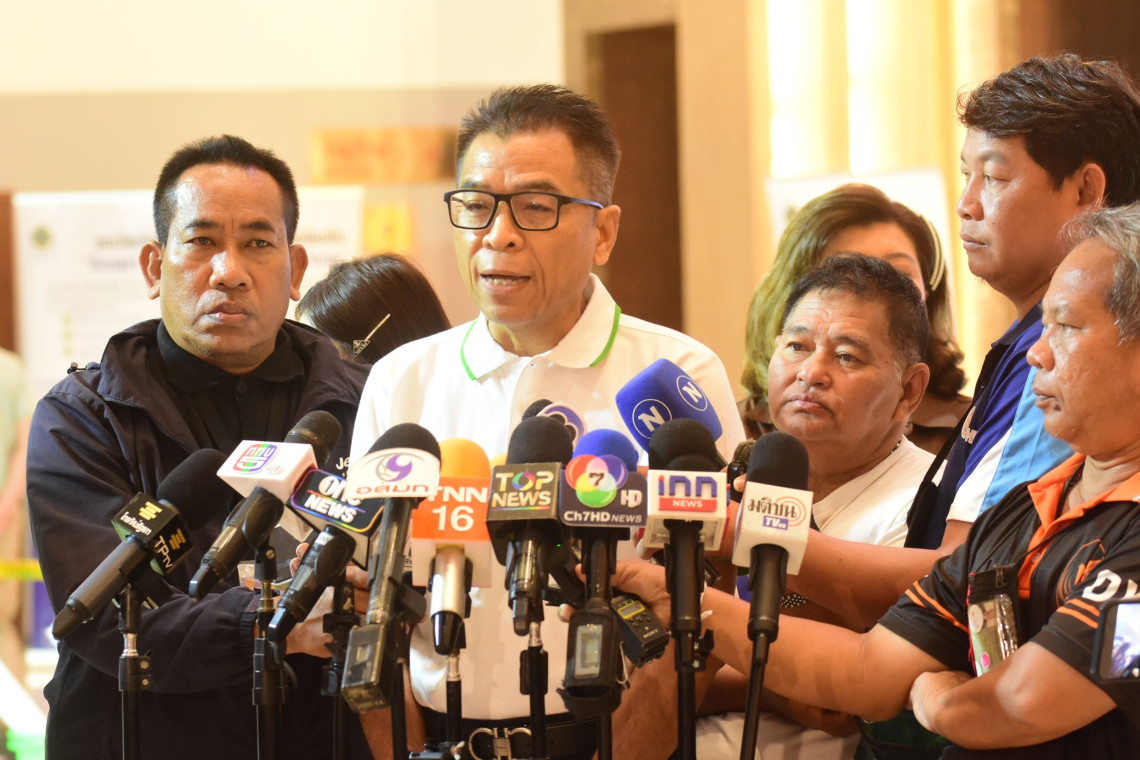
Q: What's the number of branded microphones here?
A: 11